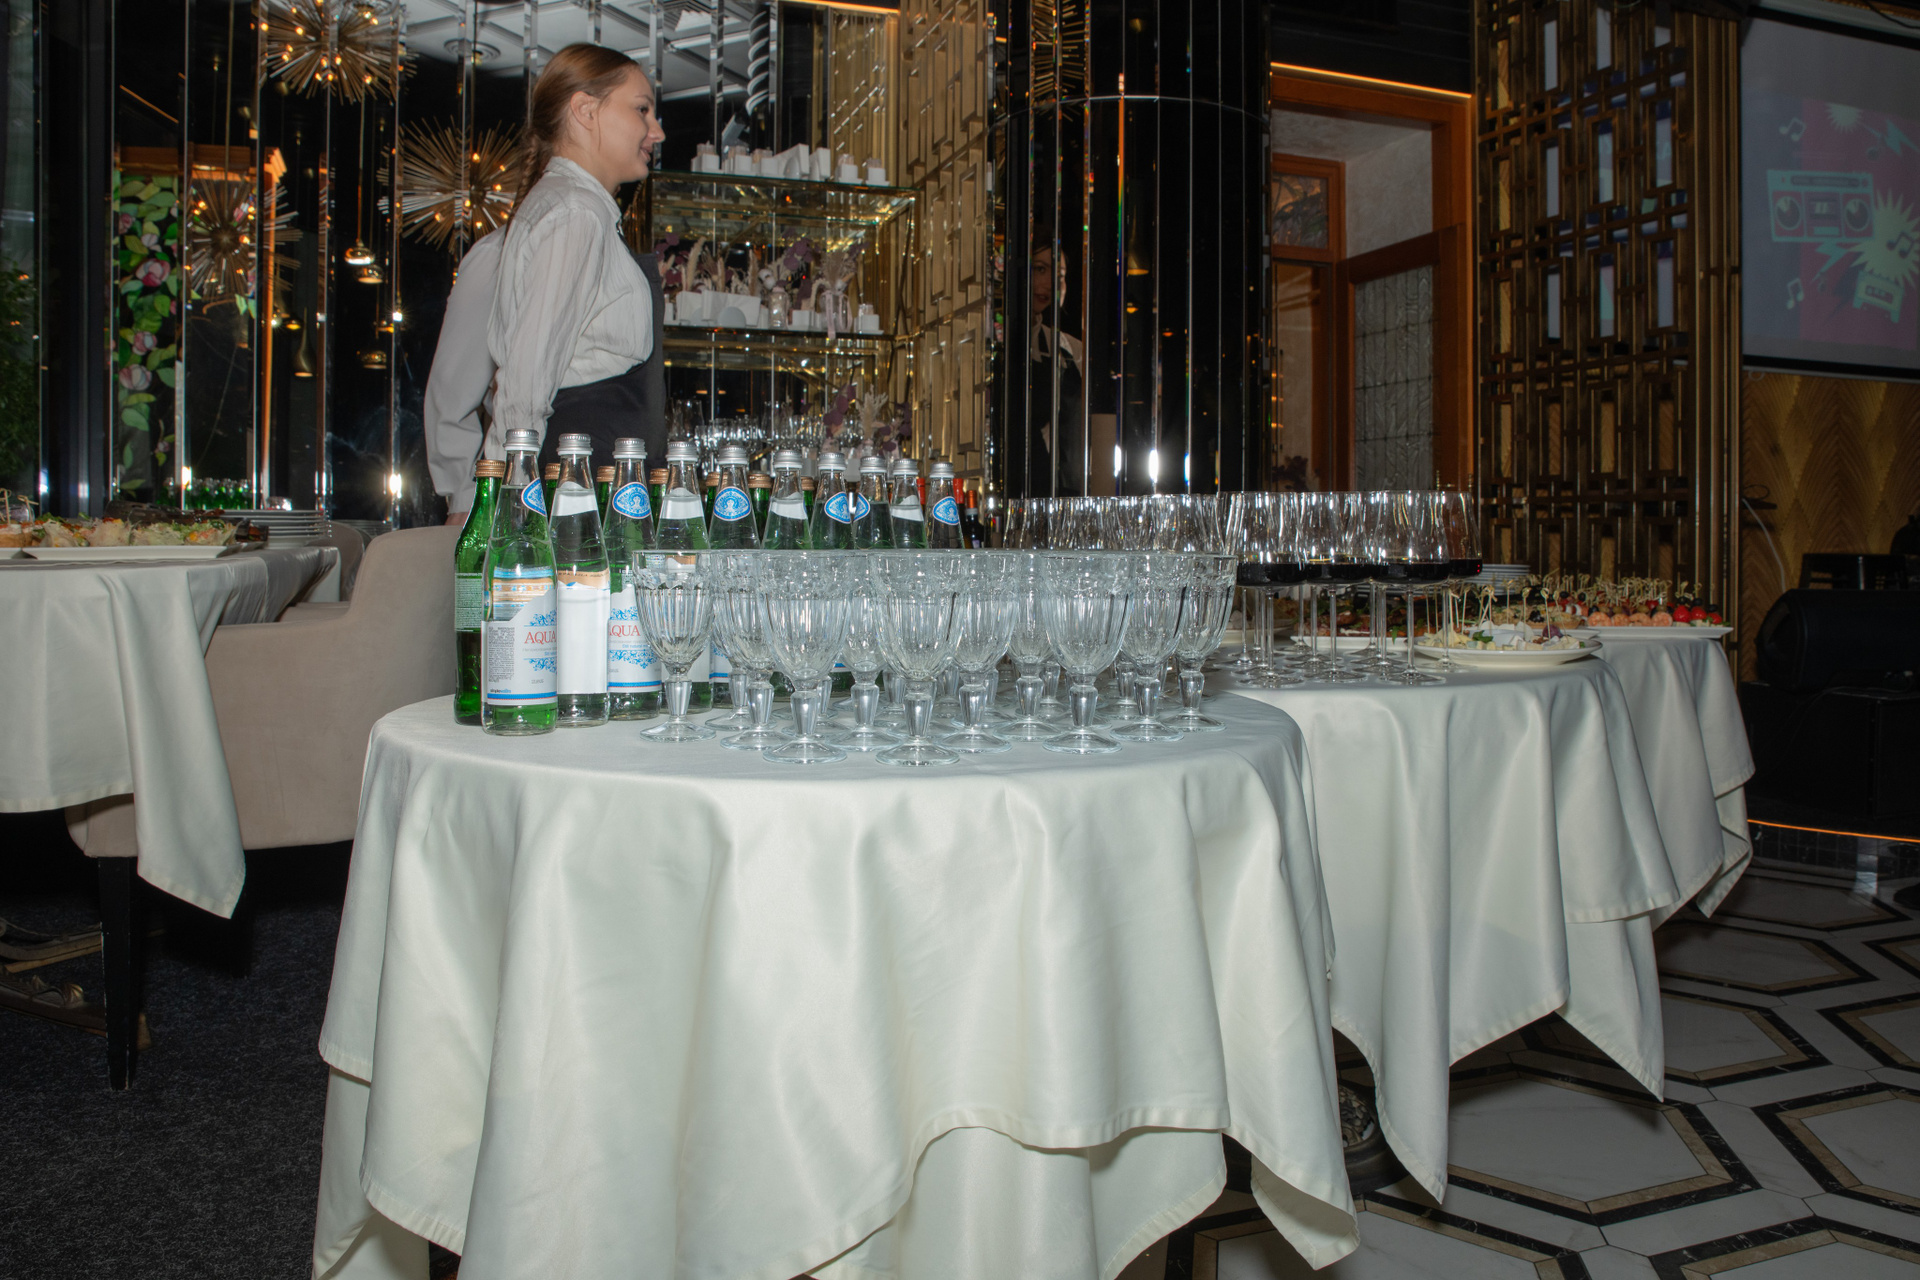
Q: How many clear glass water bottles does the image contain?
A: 10